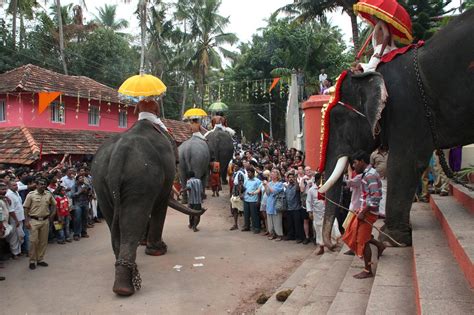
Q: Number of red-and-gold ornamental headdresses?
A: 1